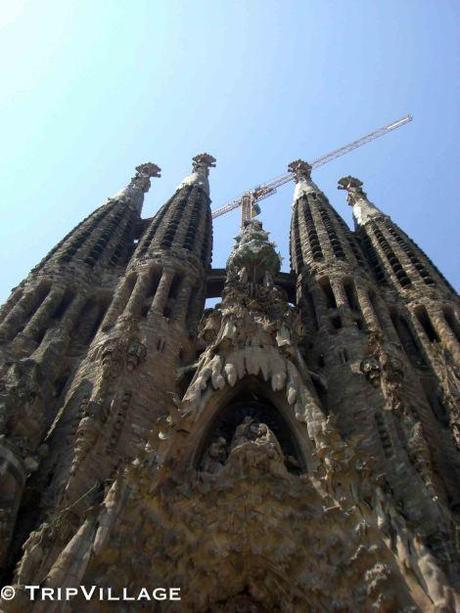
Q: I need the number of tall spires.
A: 4